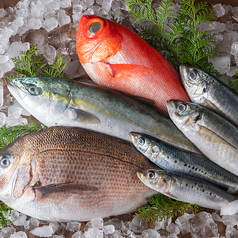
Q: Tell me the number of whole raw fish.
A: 7